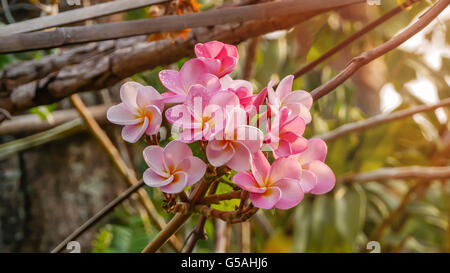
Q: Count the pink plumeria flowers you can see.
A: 11